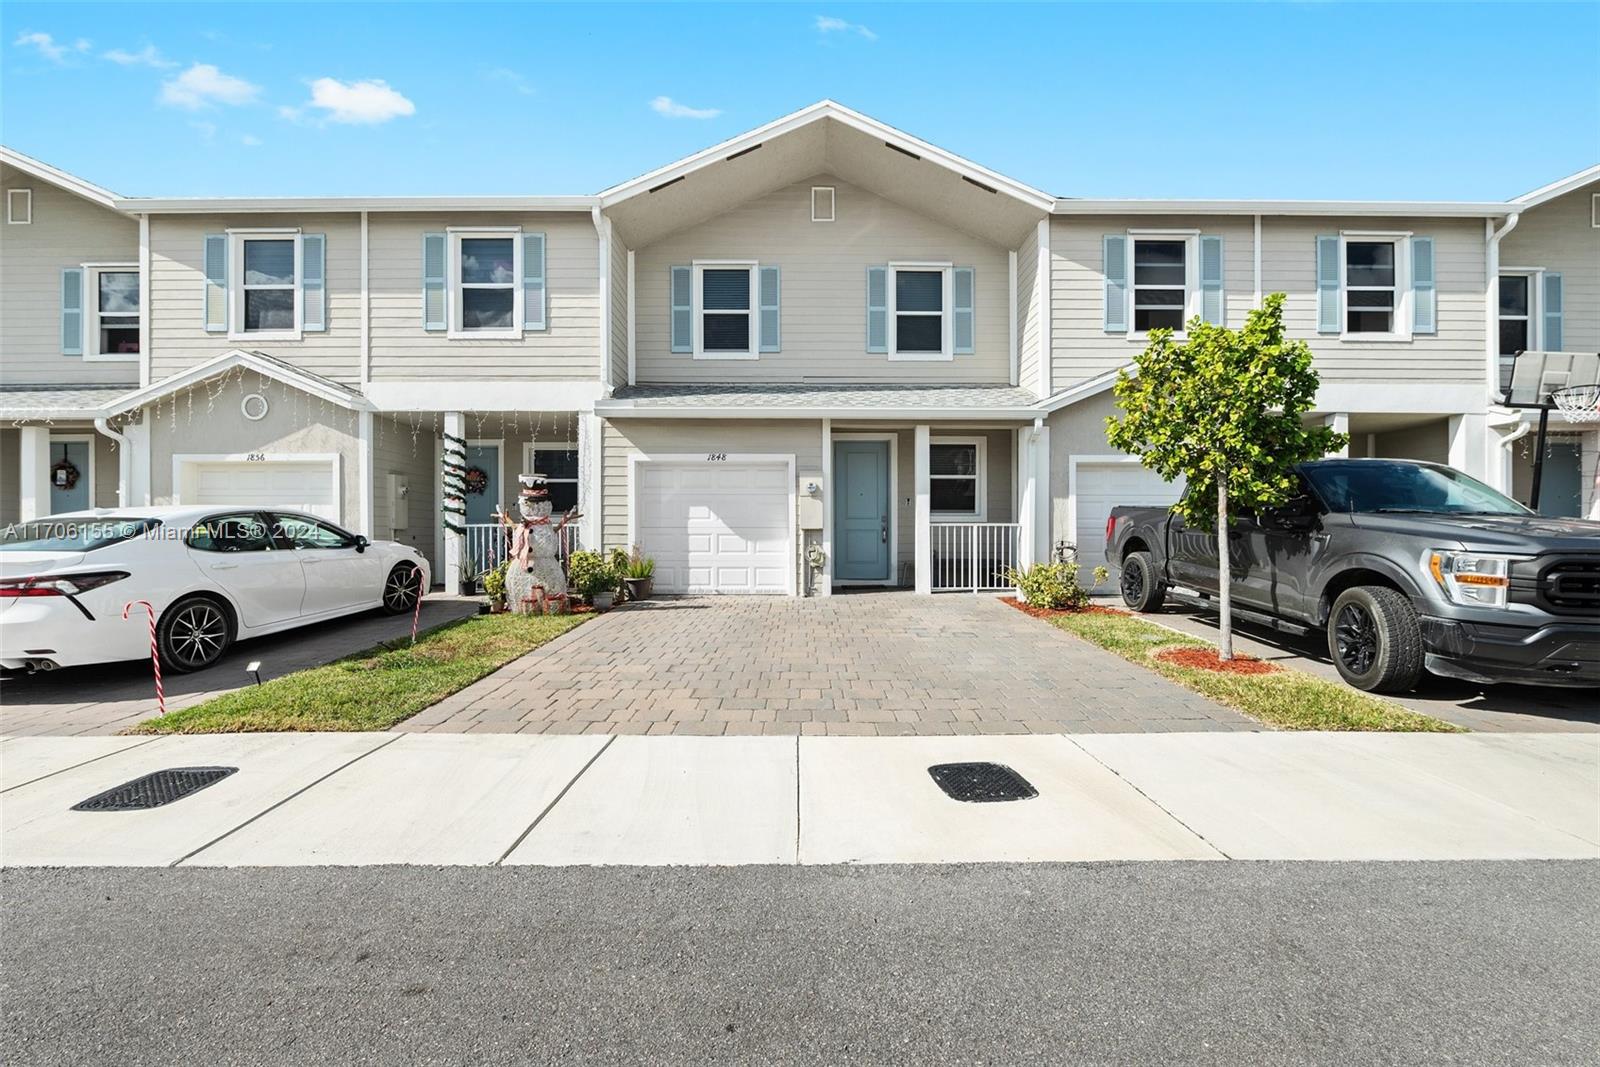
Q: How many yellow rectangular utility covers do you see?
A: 0